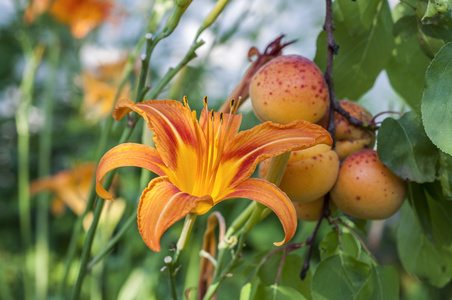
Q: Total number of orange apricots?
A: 5